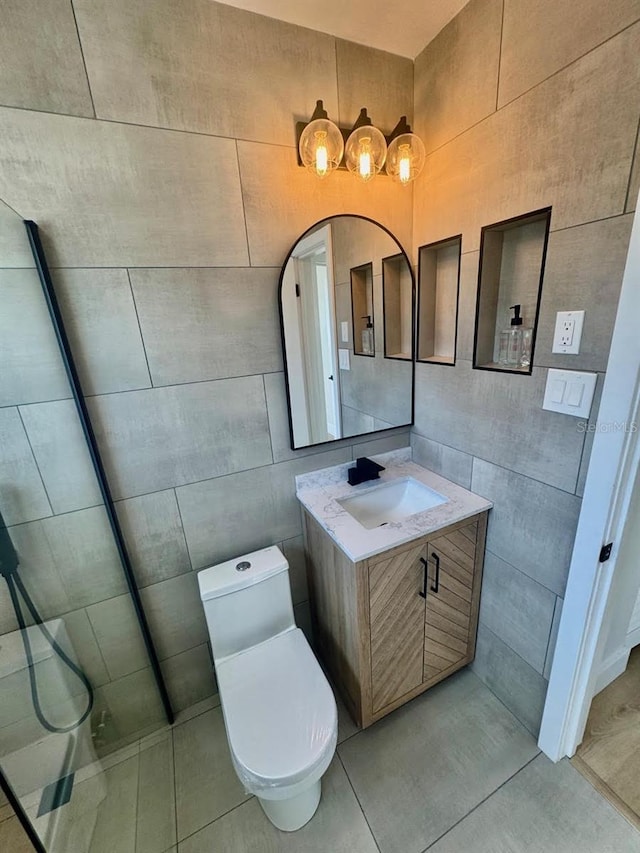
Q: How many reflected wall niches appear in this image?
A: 2